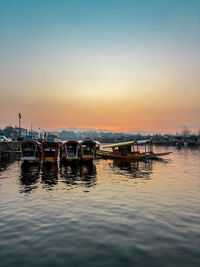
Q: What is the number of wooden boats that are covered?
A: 5